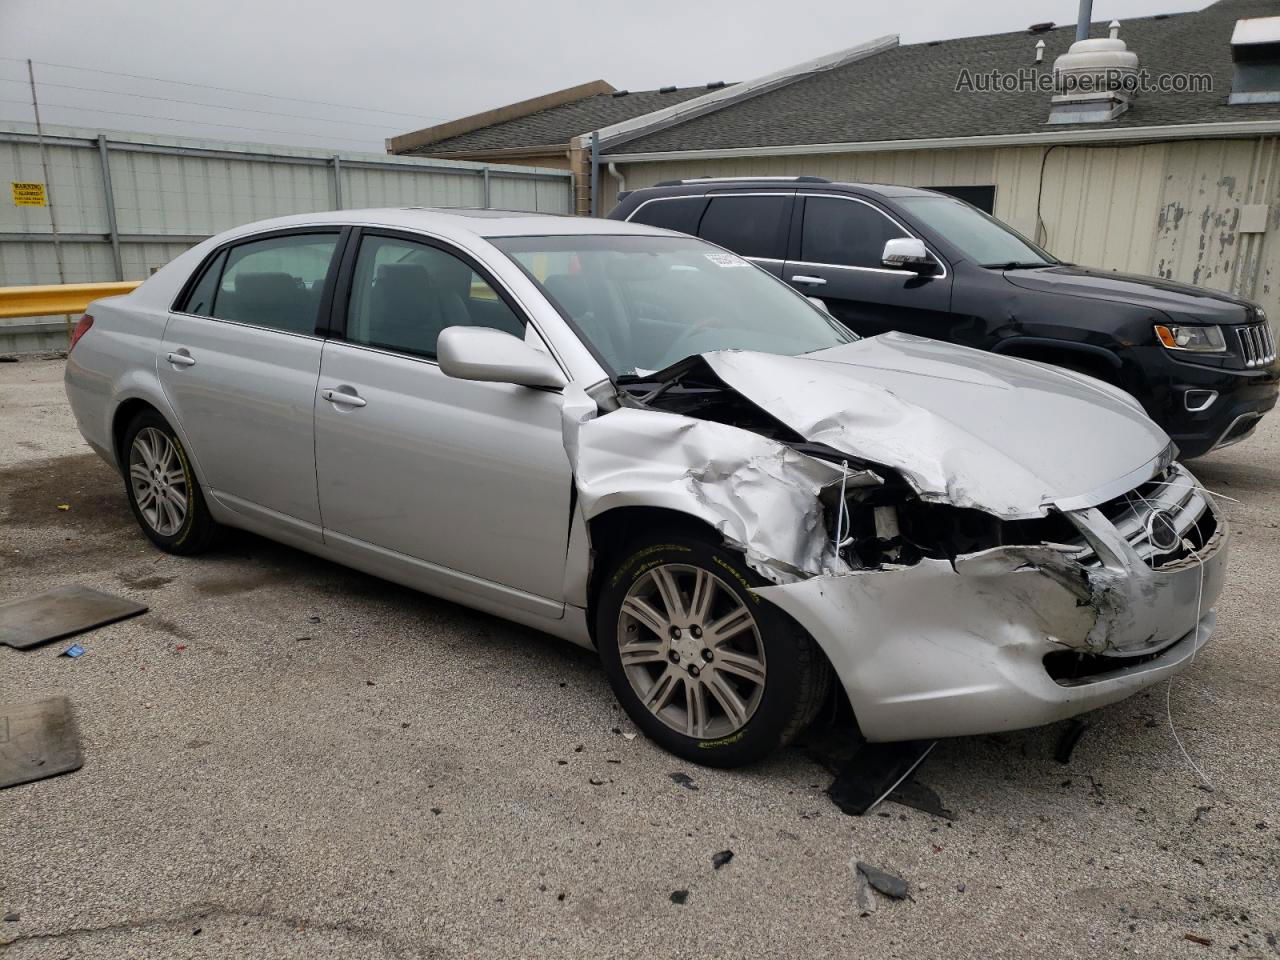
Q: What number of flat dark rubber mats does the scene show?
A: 2